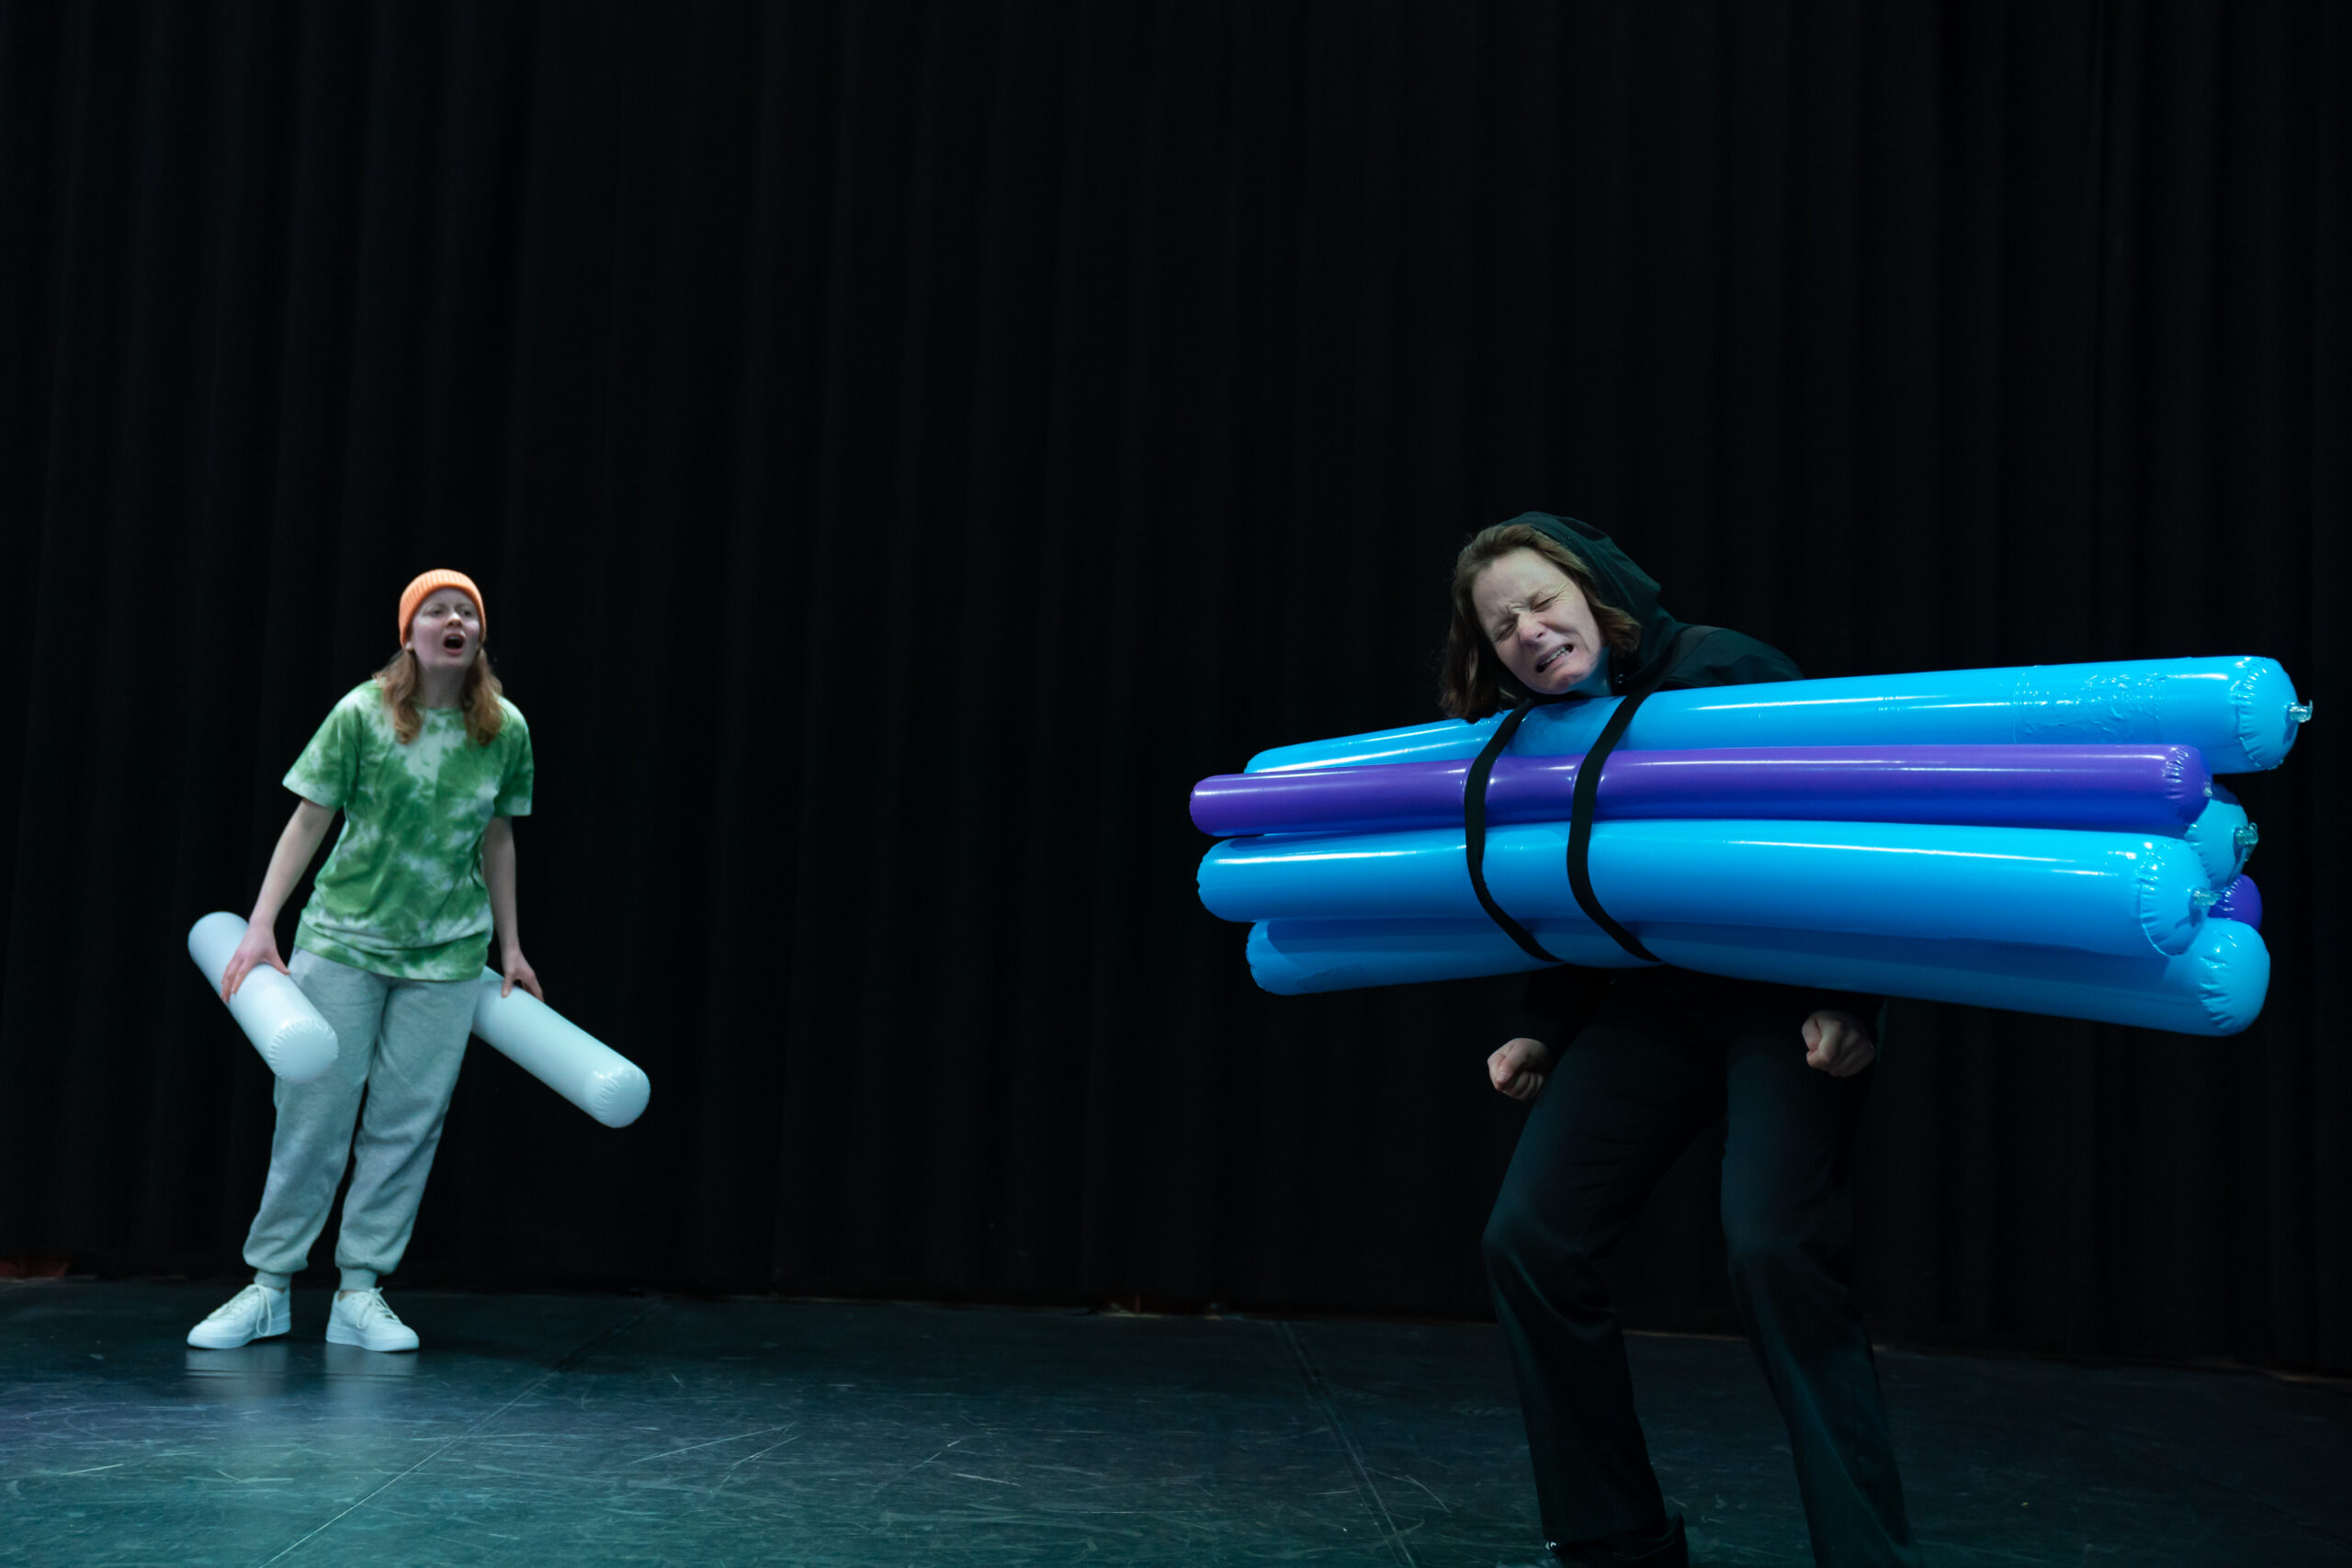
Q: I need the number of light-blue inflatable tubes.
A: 4